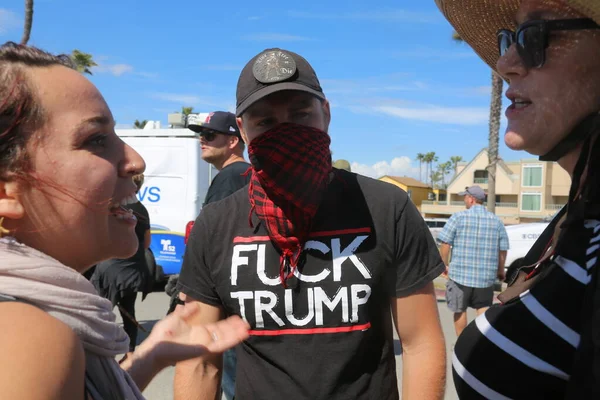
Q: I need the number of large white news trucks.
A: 1